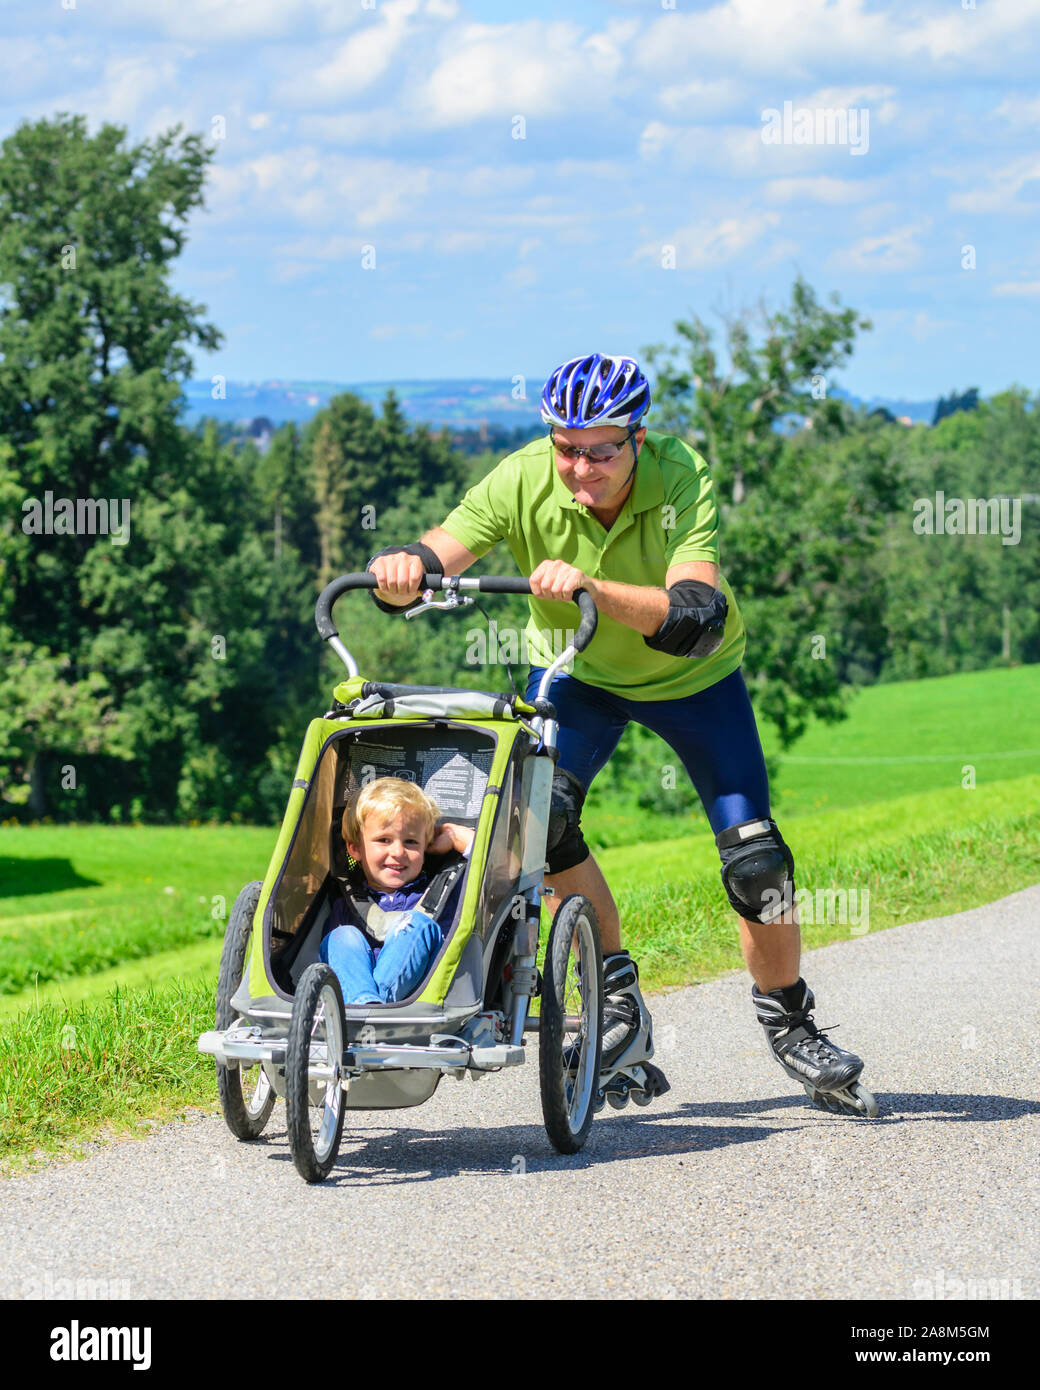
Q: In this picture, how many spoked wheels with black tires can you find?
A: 3